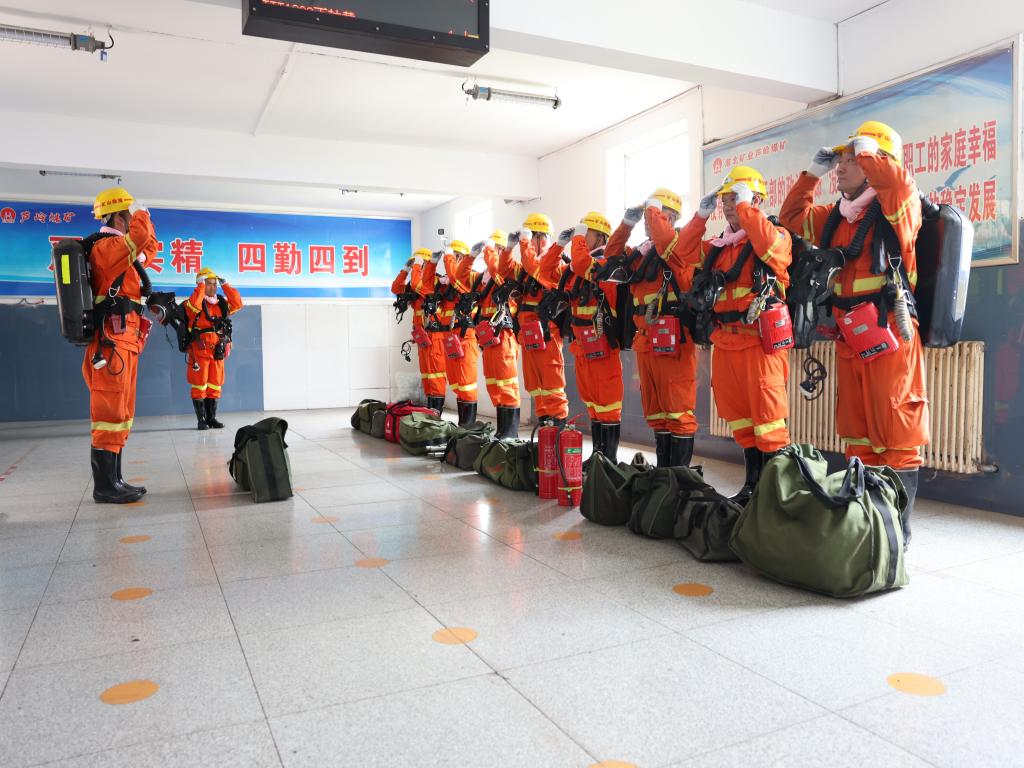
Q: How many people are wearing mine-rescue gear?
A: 10